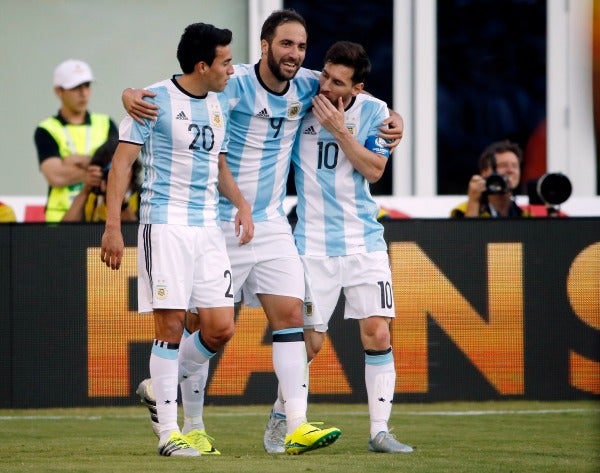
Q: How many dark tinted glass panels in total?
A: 2